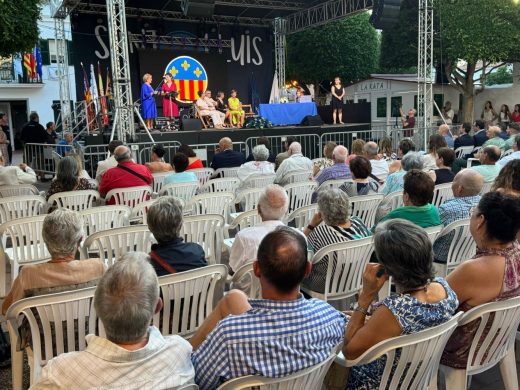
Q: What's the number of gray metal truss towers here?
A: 4